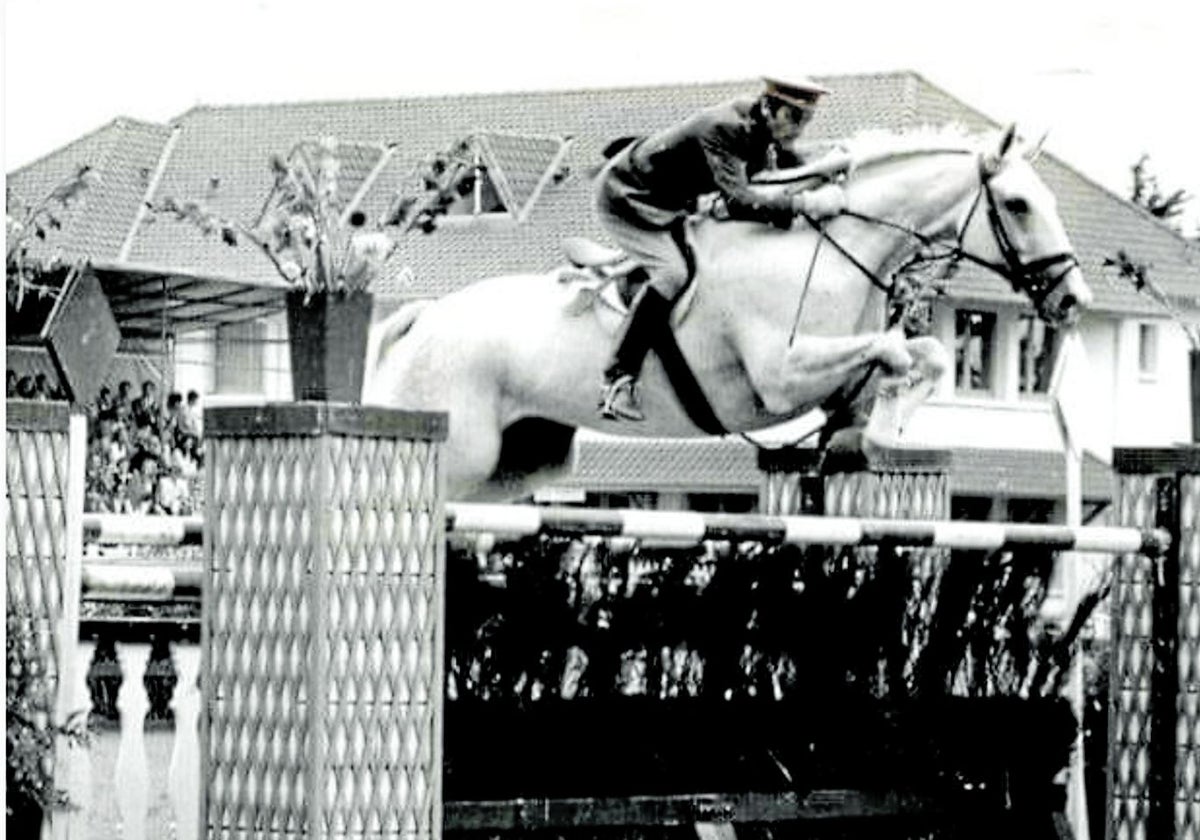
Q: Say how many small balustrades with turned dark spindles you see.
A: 2